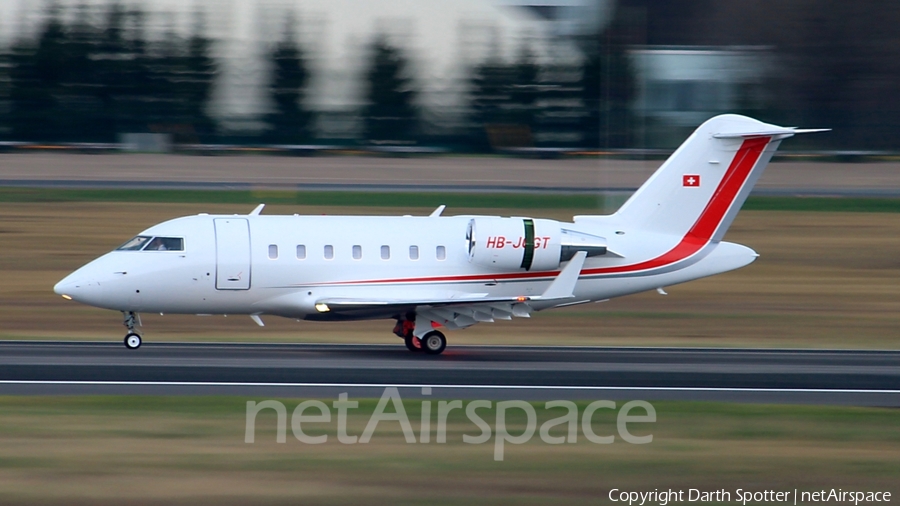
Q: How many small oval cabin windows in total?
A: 7